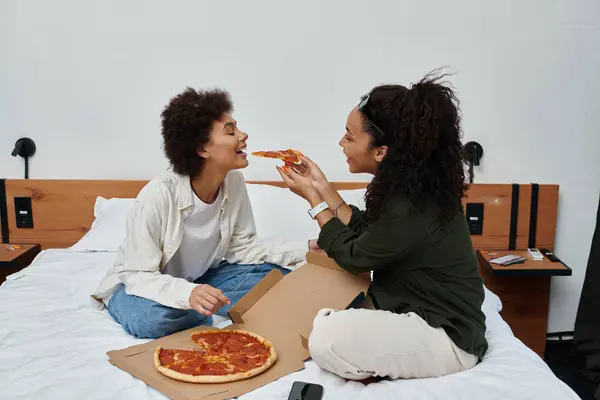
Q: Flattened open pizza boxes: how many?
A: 1